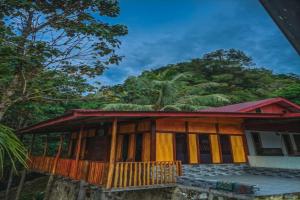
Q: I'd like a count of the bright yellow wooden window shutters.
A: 4